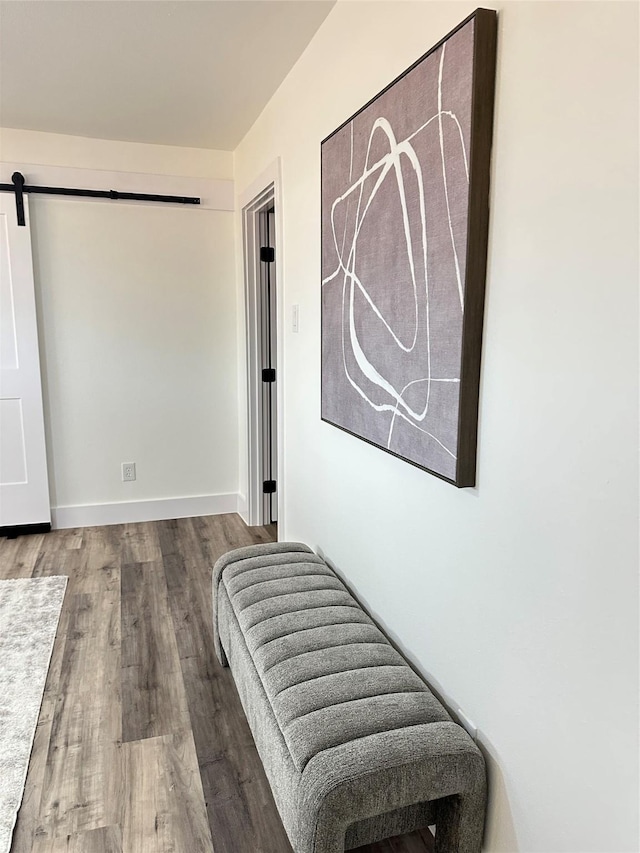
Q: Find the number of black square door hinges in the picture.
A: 3